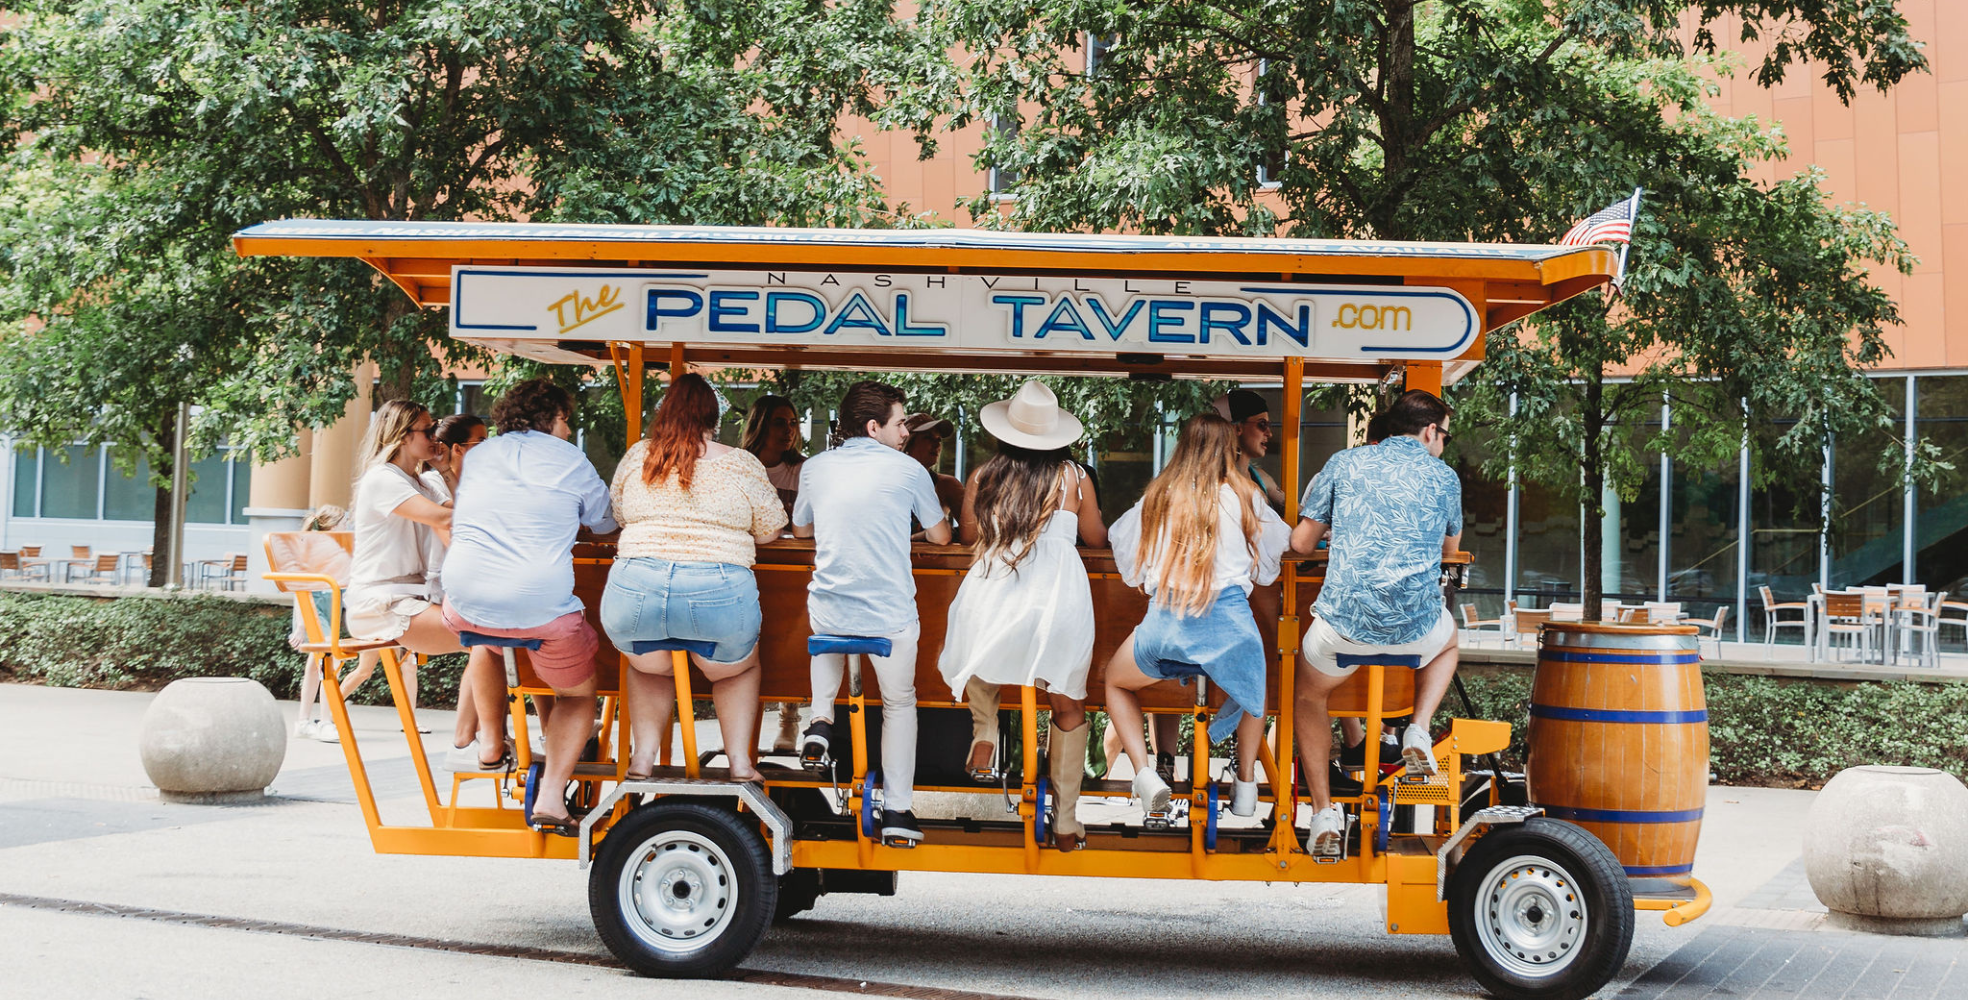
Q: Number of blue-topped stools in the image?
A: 5